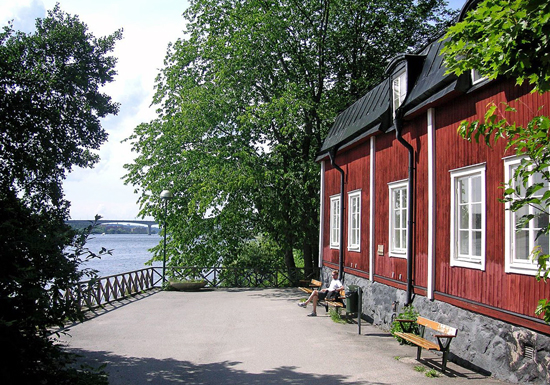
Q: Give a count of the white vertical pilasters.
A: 3